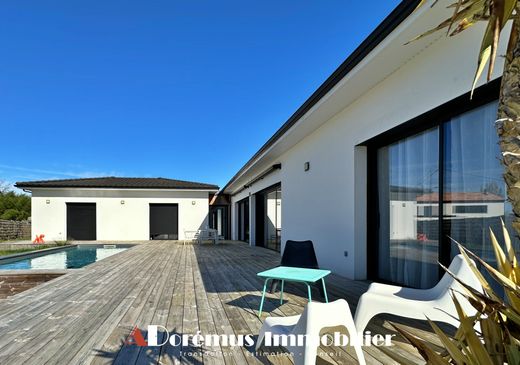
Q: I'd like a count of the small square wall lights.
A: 4